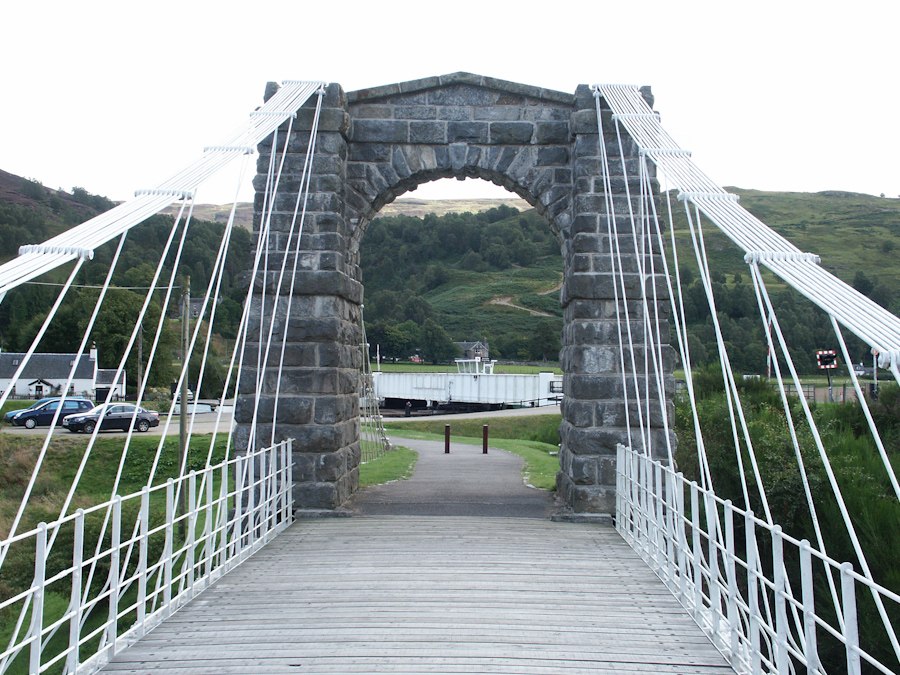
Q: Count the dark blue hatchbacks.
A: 1